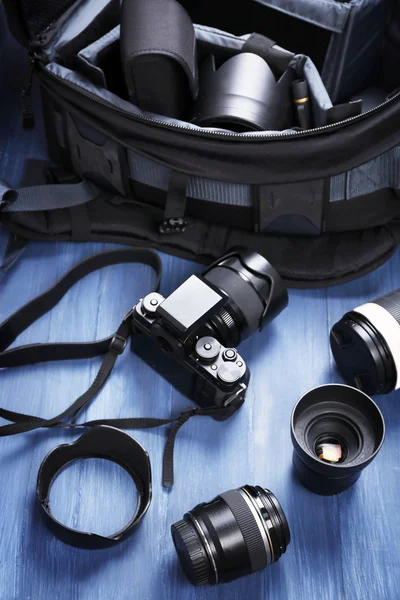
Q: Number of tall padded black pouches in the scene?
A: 1